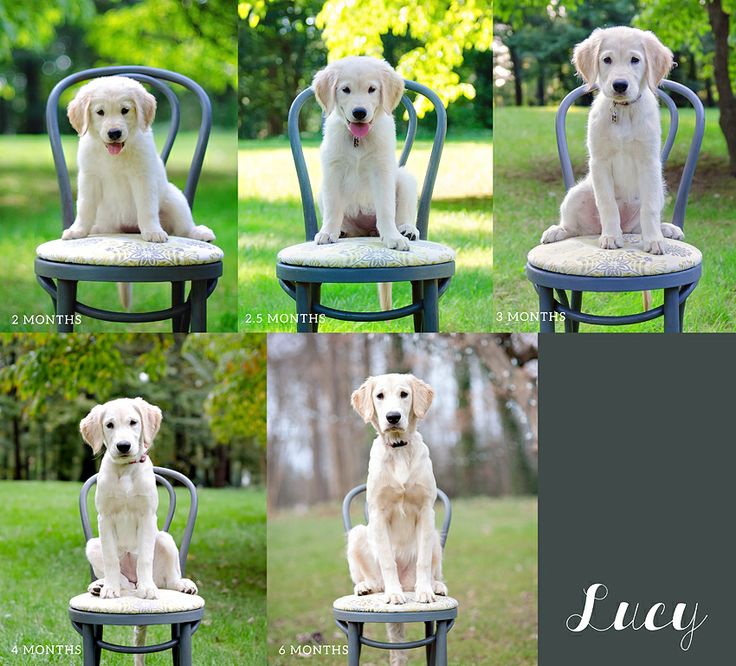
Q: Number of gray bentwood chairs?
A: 5